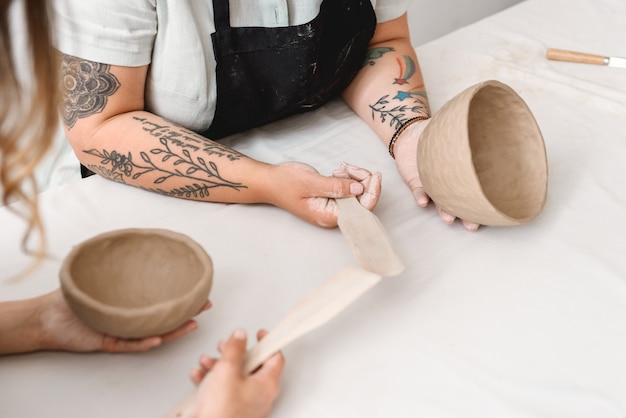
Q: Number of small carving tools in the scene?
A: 1